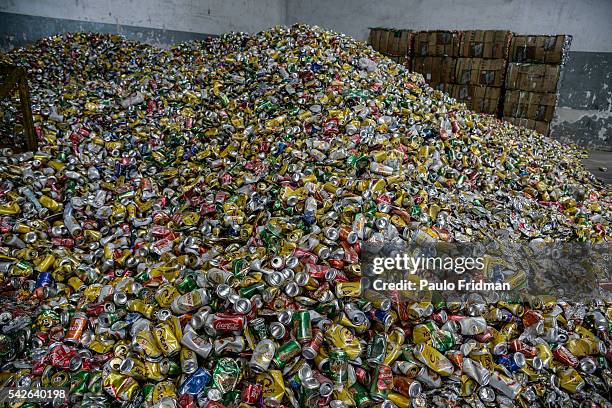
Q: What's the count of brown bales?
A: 12